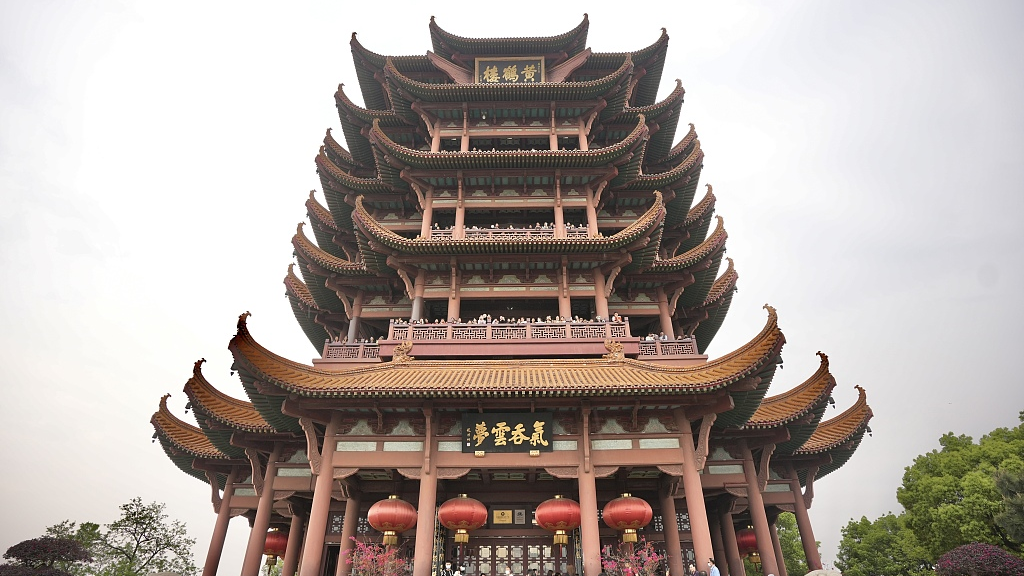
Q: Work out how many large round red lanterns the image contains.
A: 6